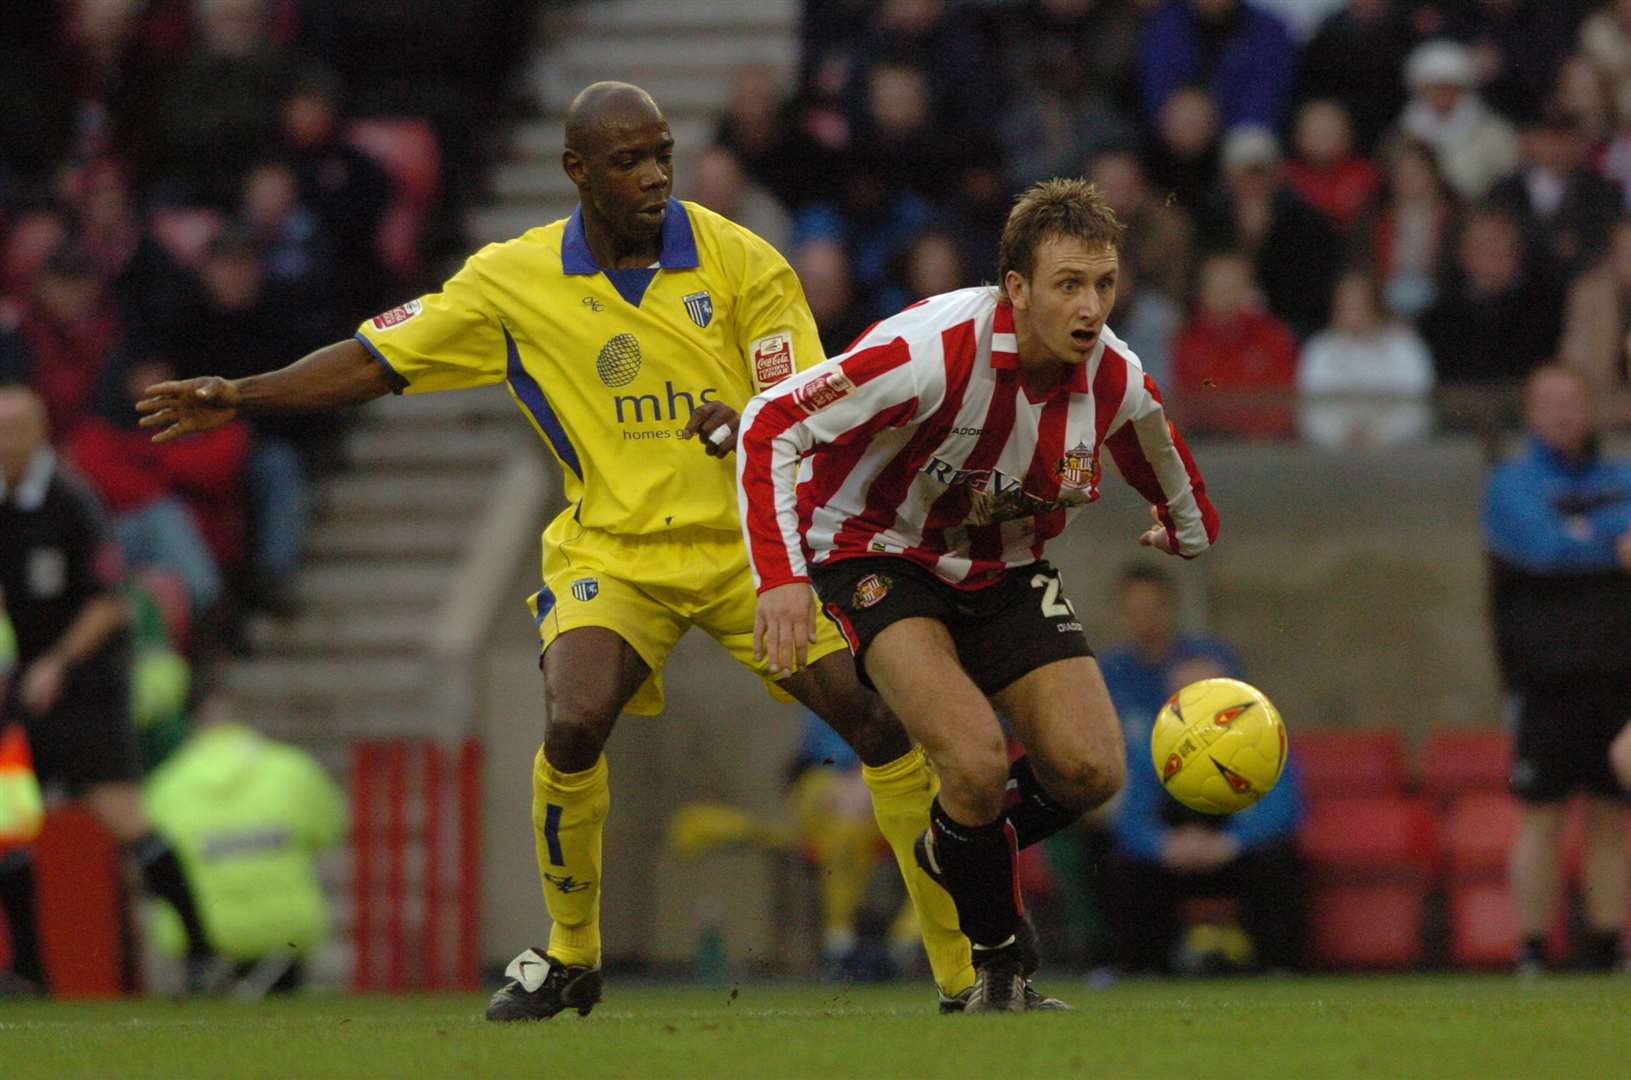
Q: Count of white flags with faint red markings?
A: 0